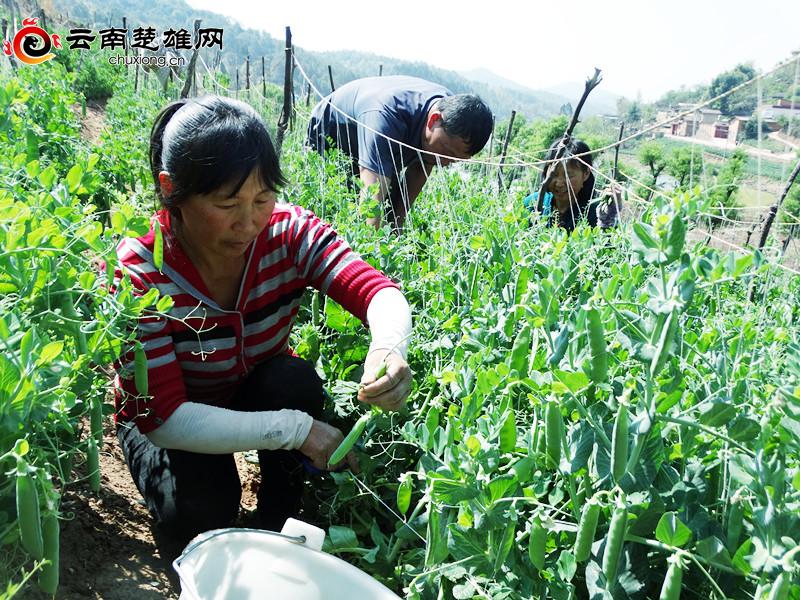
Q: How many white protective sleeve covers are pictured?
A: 2